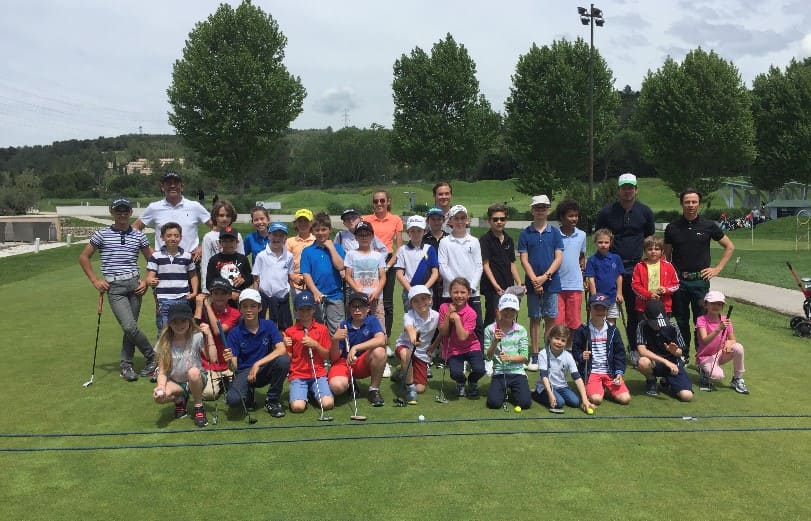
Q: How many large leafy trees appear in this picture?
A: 5